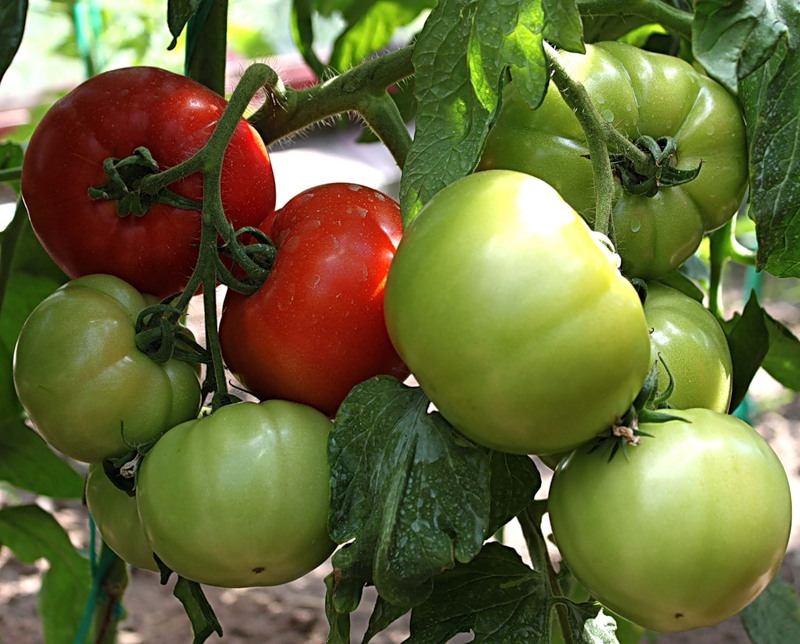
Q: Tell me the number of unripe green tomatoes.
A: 7